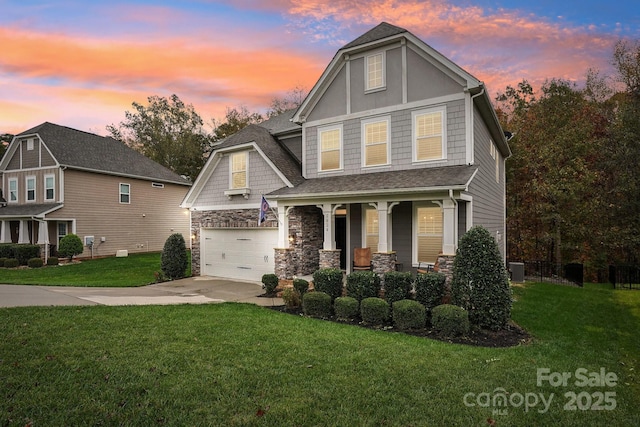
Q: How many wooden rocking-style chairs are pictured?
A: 2